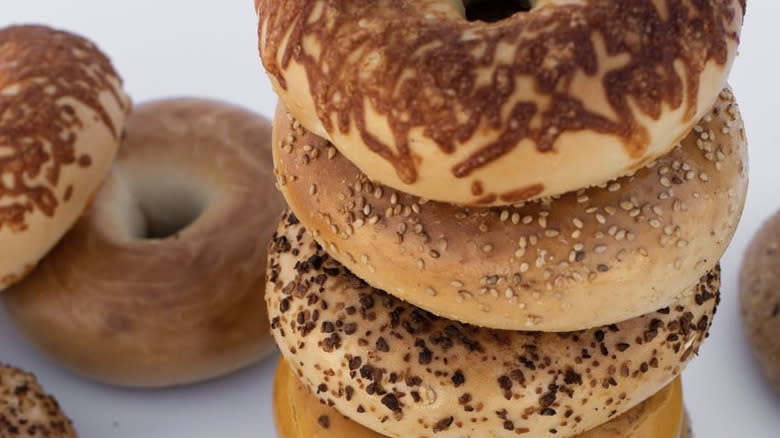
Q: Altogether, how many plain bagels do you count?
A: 1